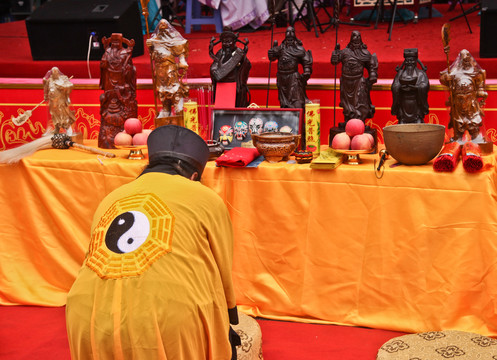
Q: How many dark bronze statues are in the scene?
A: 4